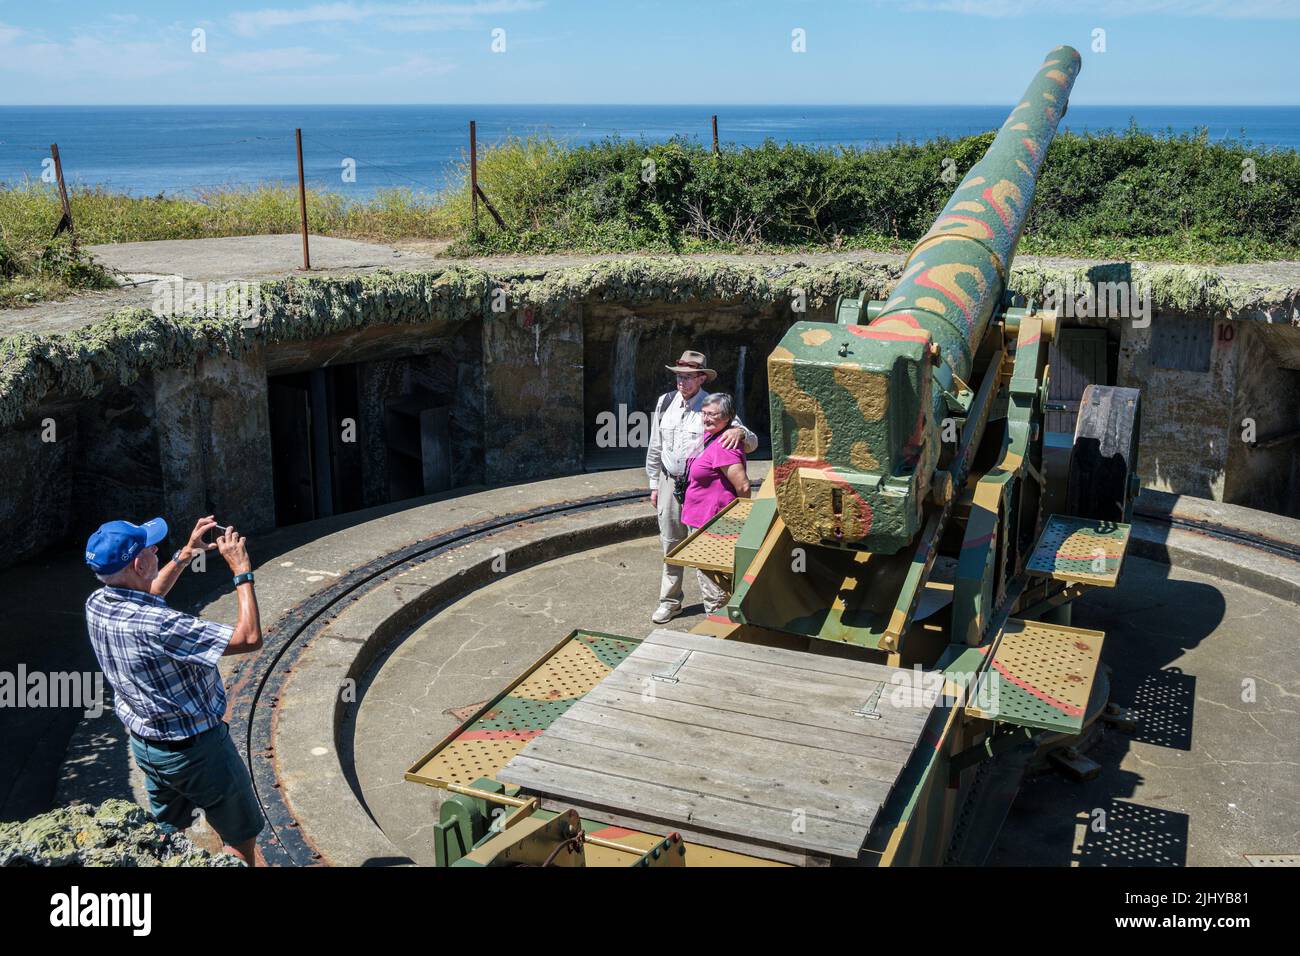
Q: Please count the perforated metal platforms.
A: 4